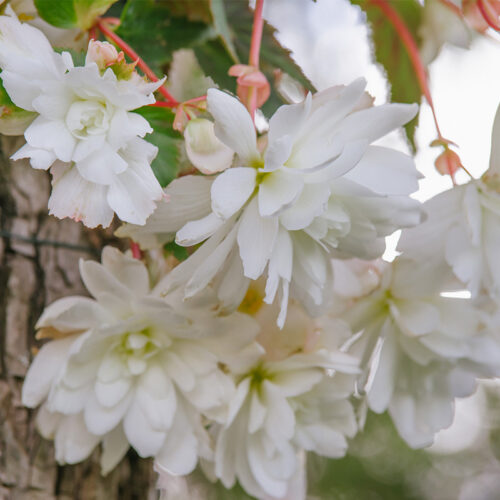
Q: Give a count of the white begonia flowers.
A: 6